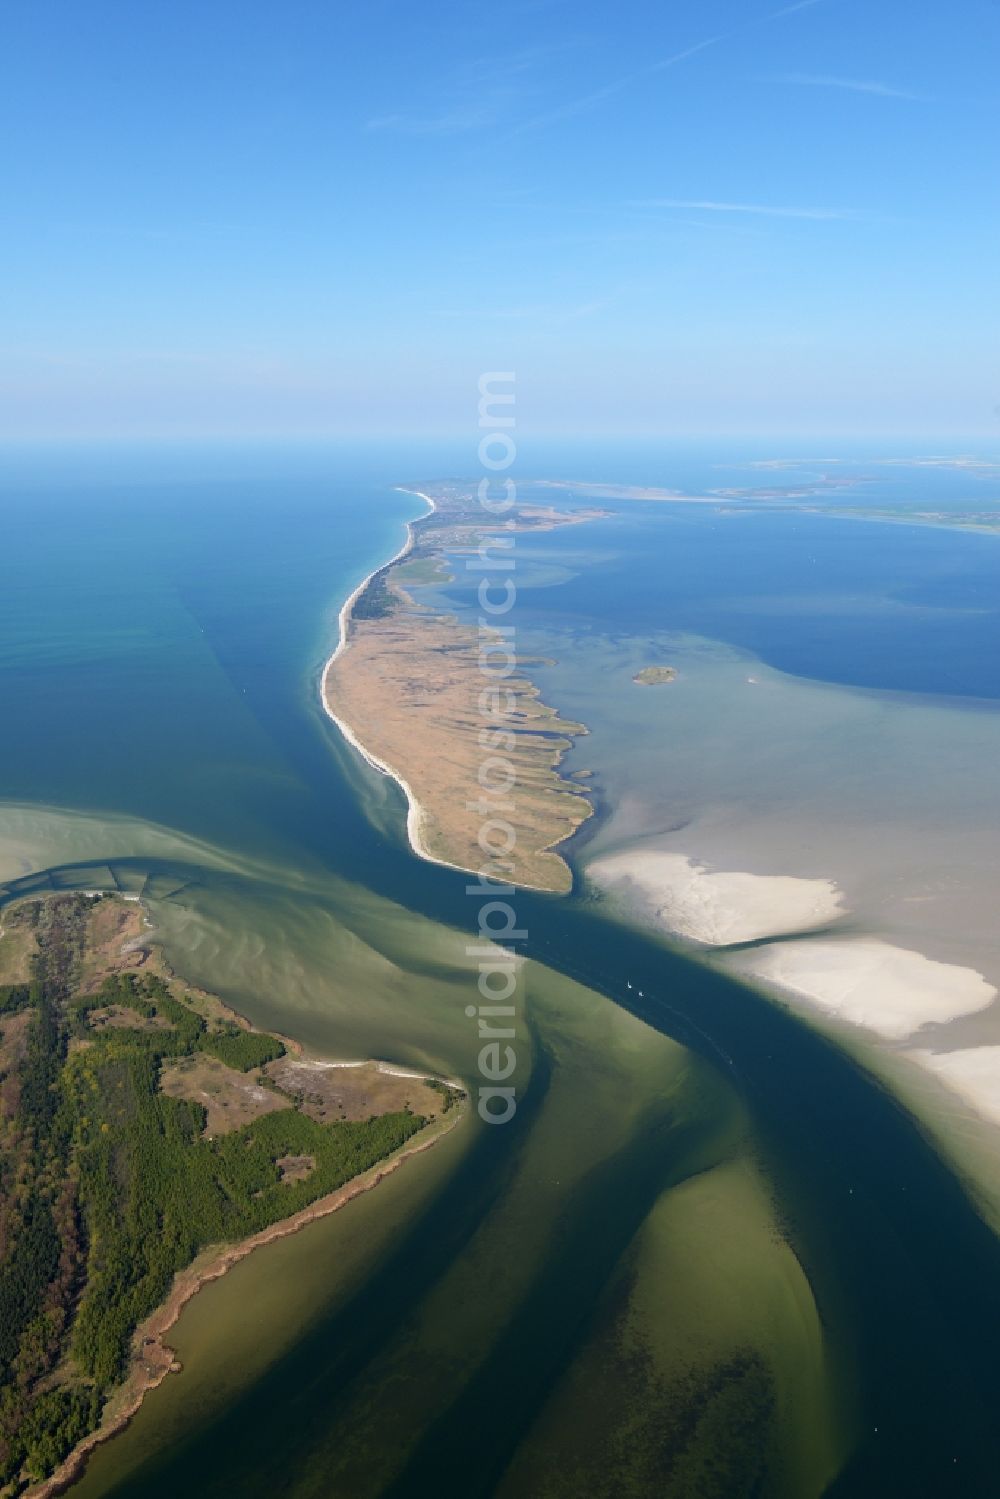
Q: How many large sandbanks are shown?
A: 3